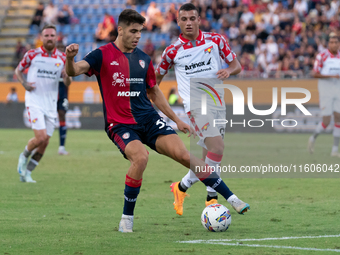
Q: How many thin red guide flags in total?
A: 0